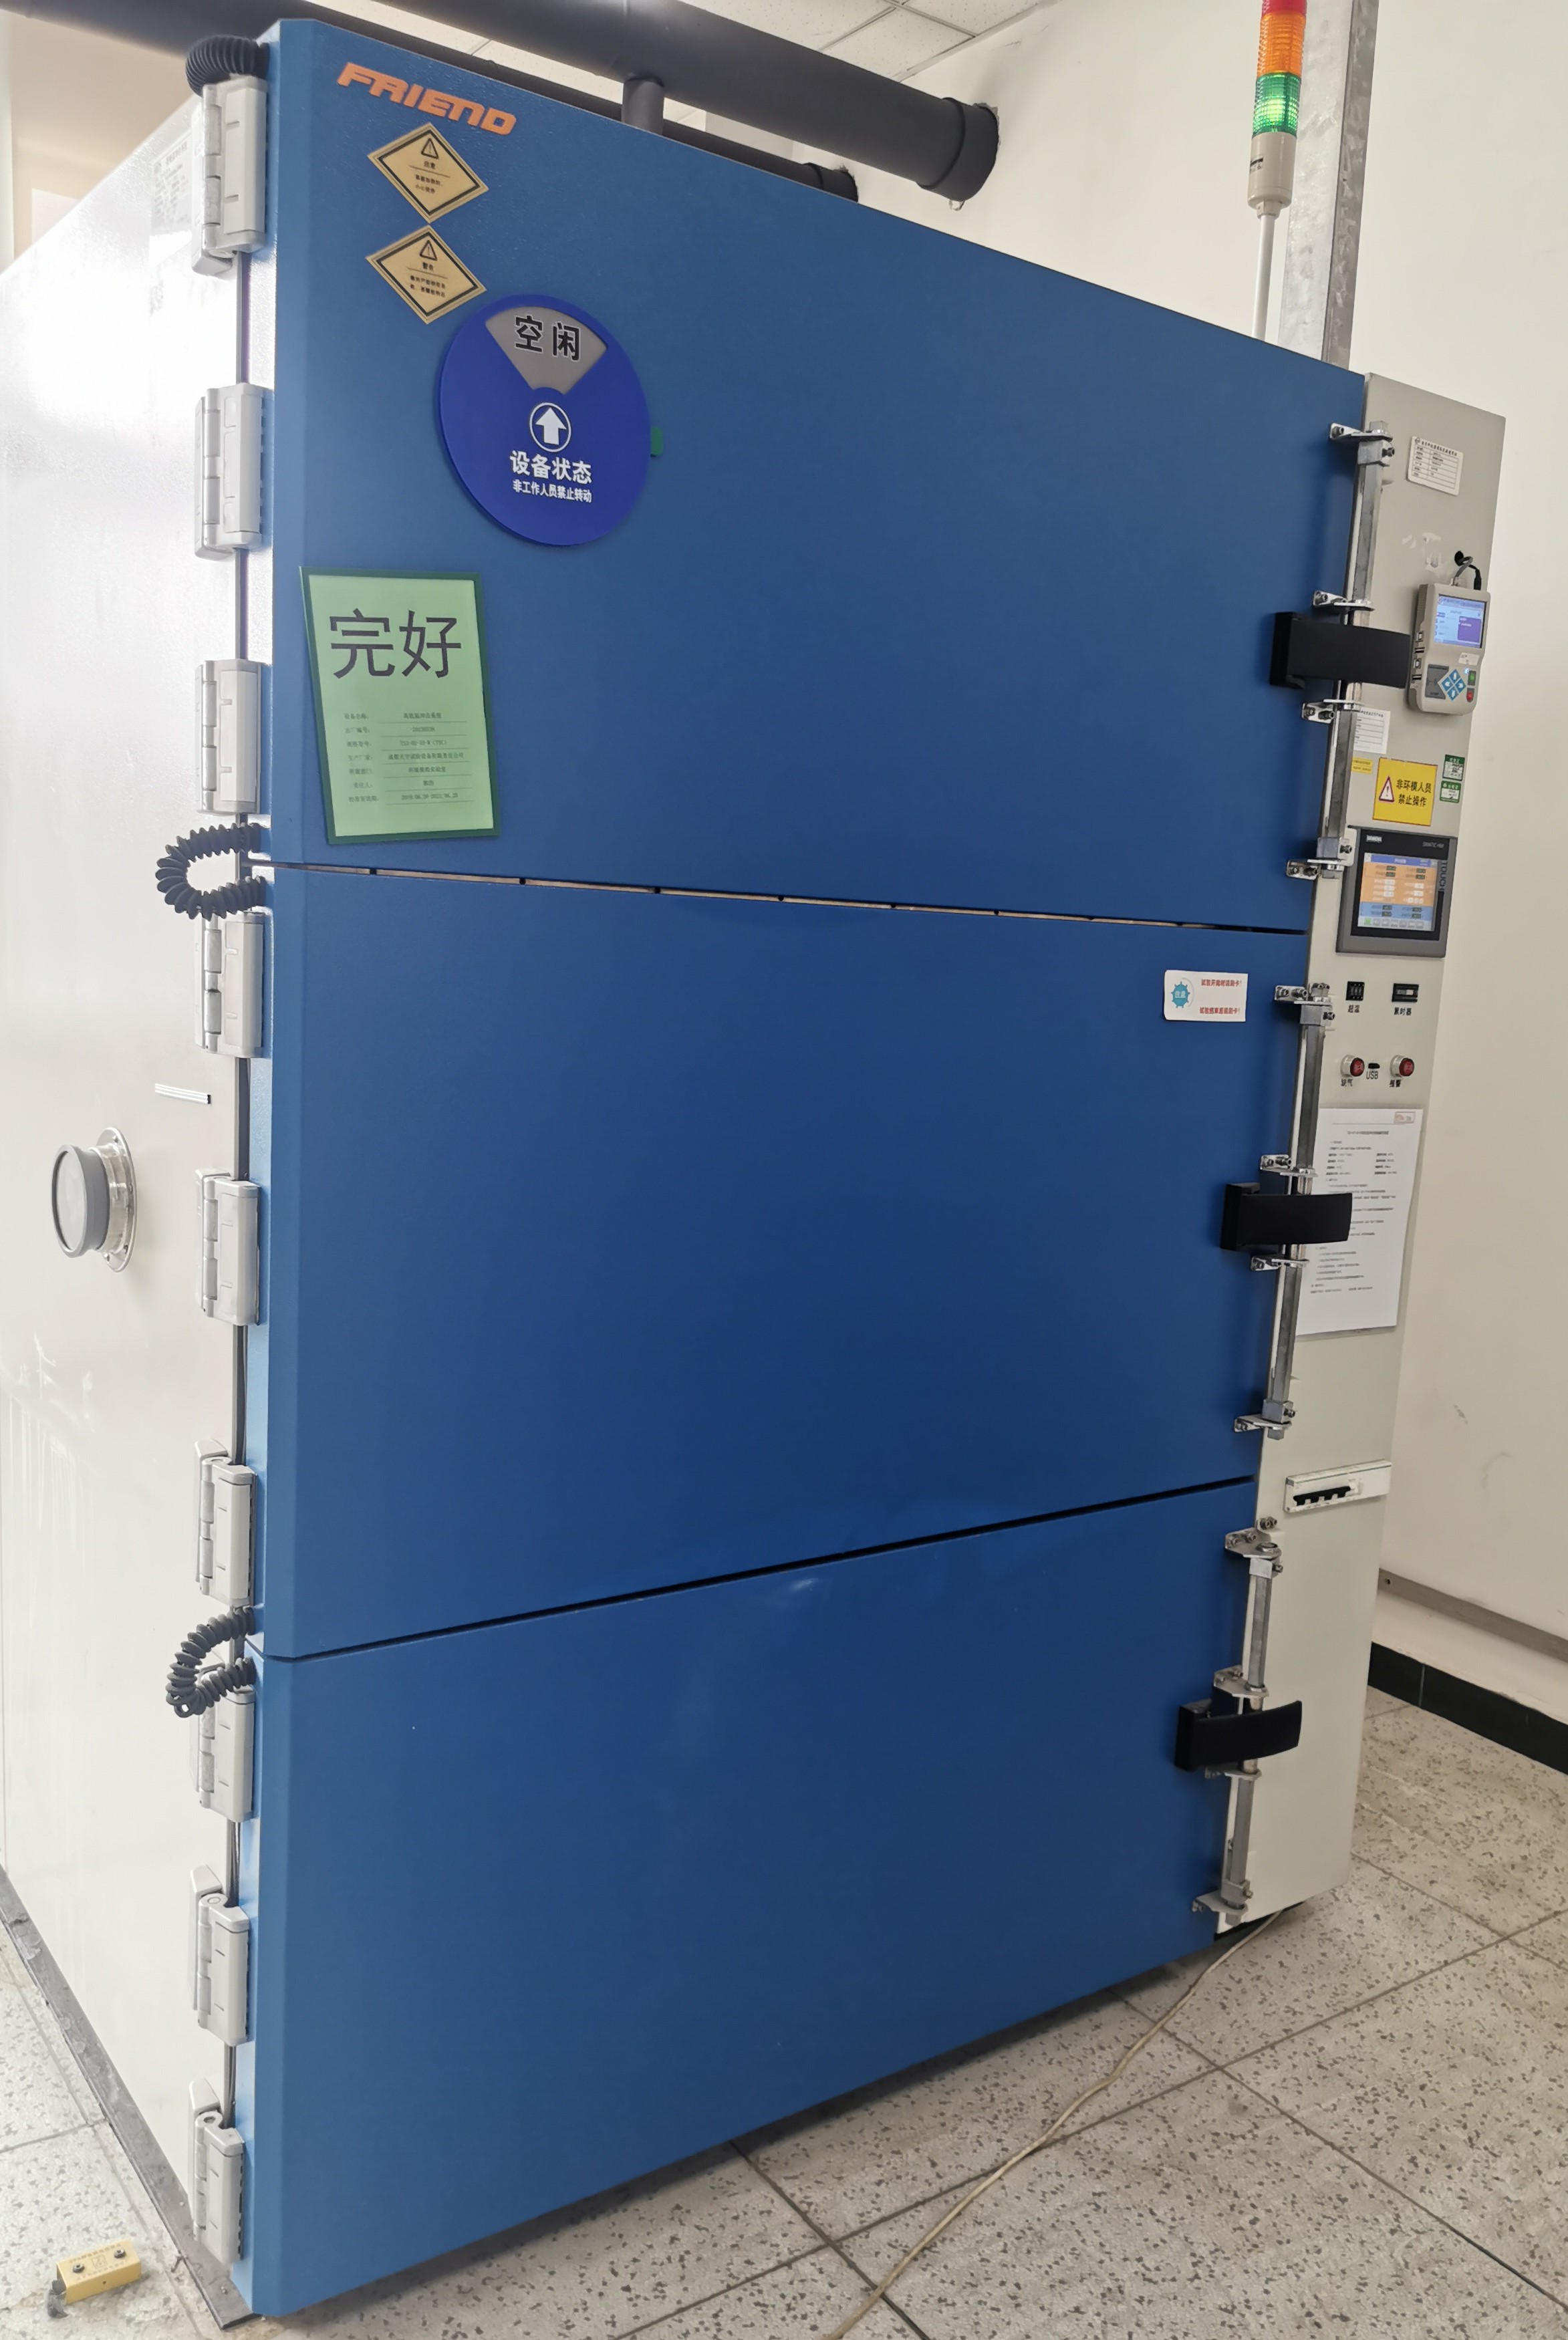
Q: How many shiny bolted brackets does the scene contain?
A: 12